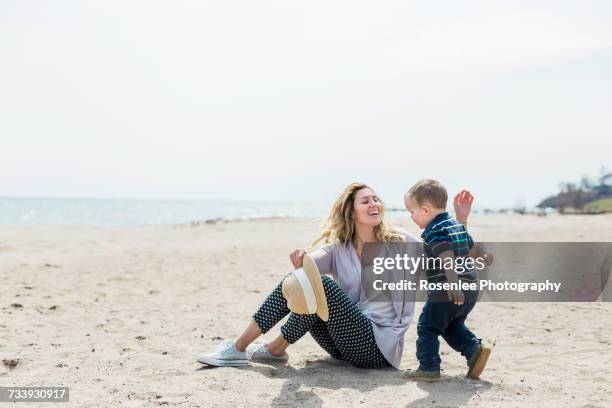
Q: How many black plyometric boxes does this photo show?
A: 0